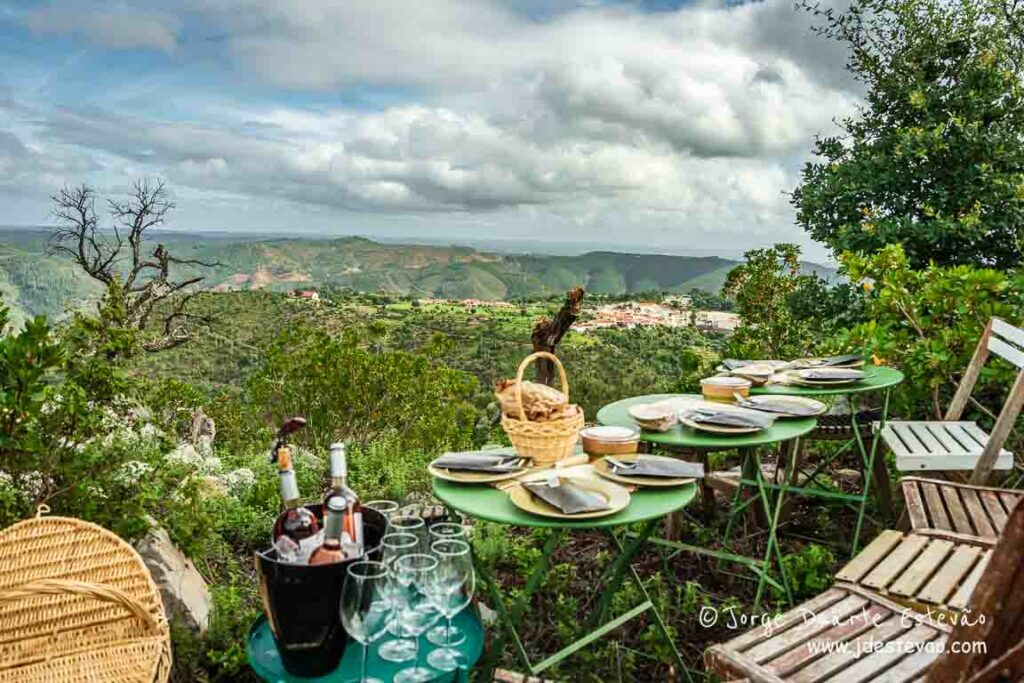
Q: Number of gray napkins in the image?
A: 8